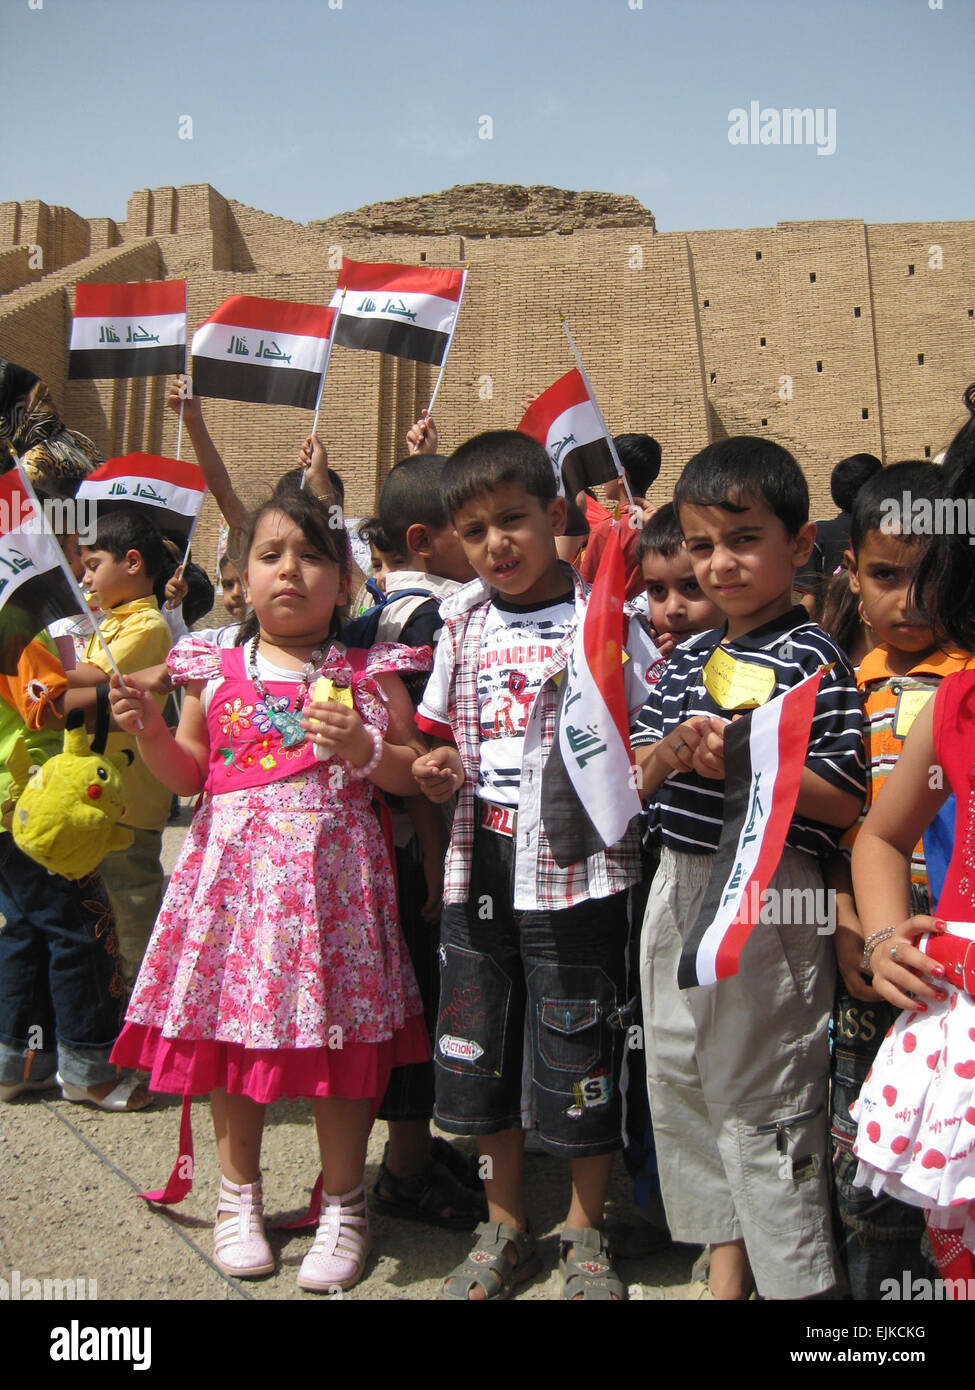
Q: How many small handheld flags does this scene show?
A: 8